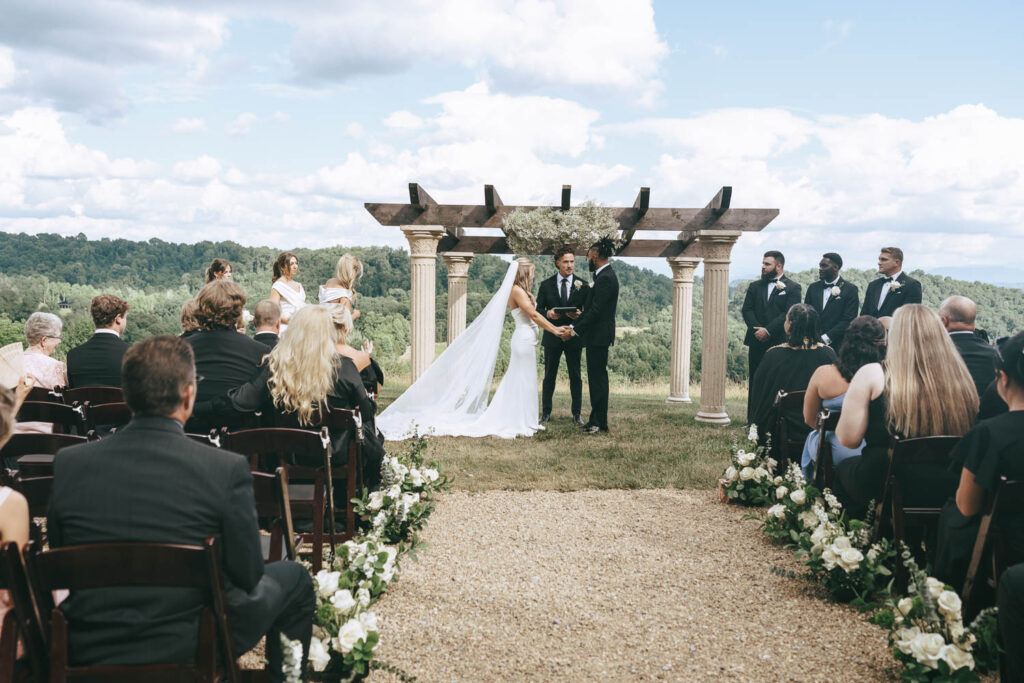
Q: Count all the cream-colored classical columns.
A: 4